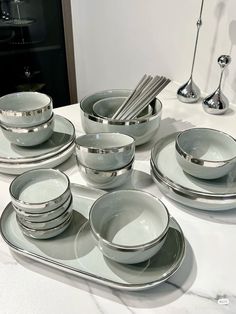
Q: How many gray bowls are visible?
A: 12